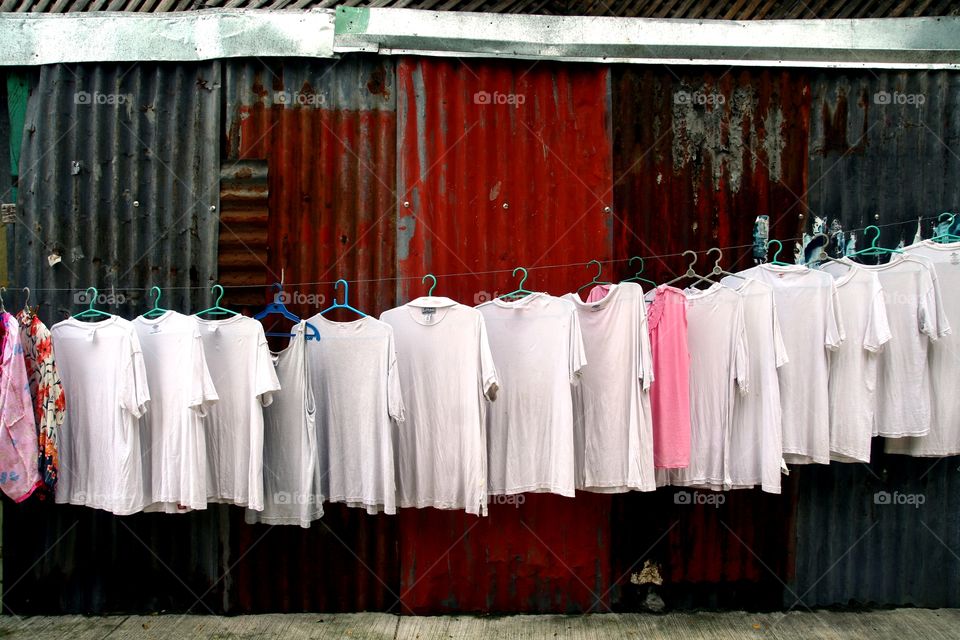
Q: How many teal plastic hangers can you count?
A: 10